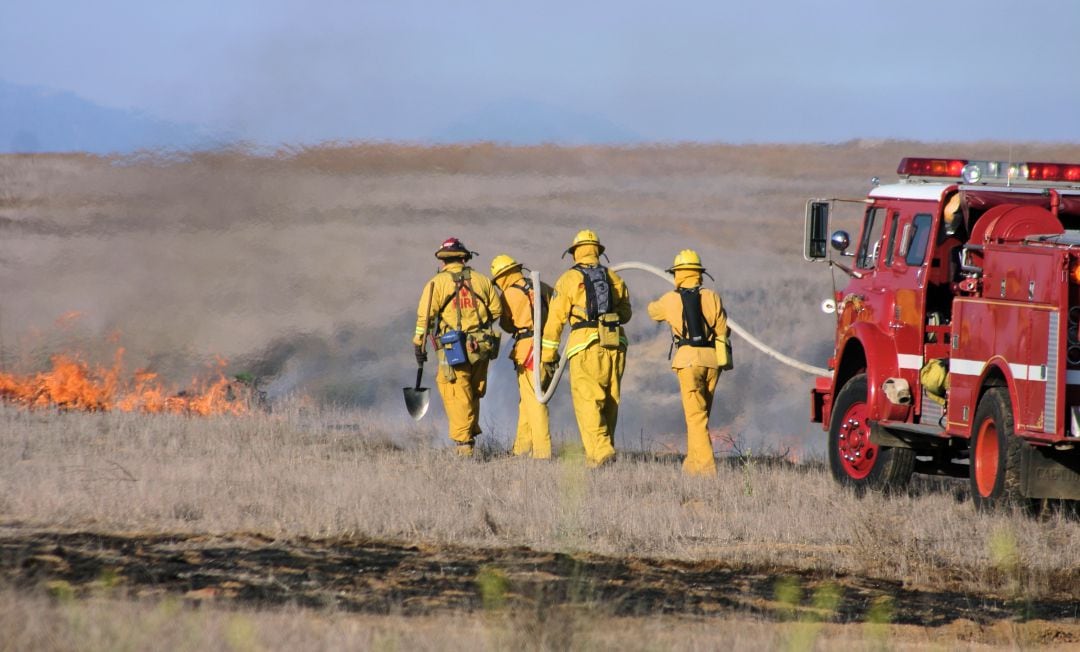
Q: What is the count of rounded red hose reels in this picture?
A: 1